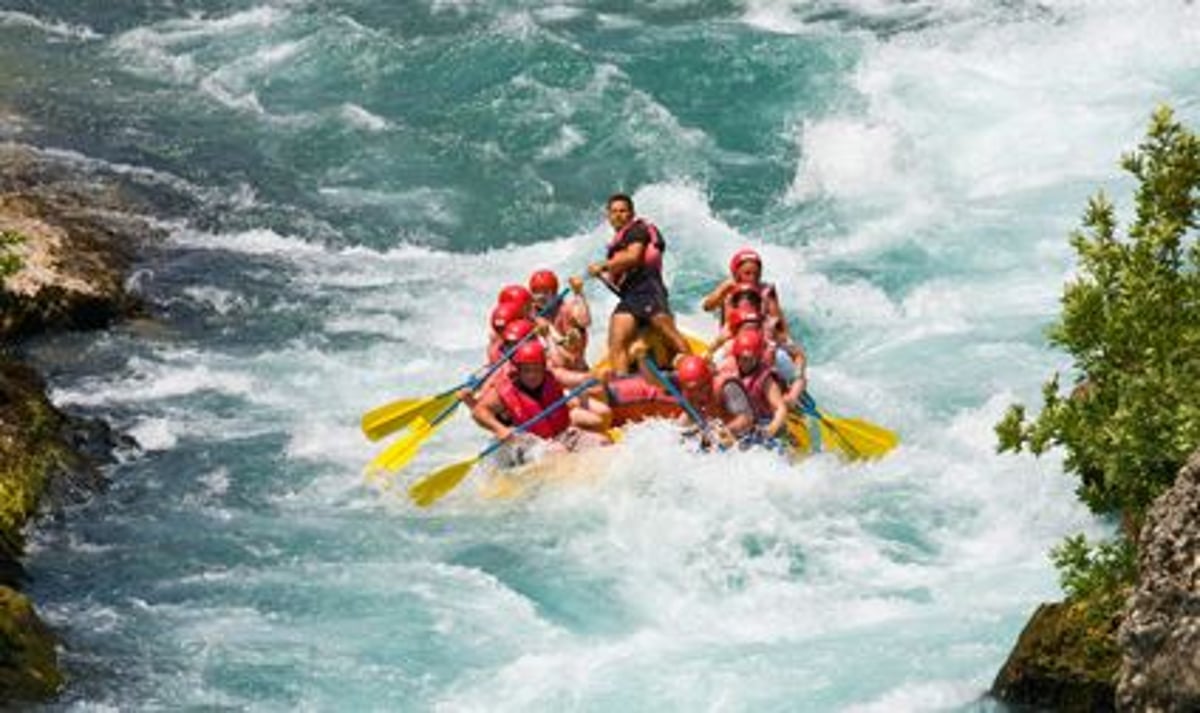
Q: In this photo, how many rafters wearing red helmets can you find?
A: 10